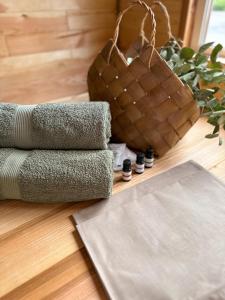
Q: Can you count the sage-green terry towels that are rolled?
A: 2